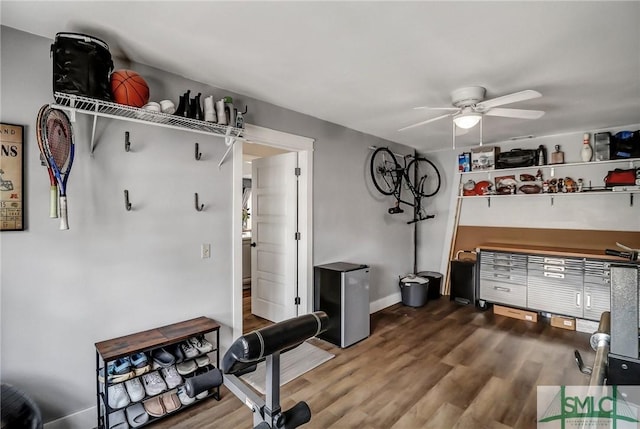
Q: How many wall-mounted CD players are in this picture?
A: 0